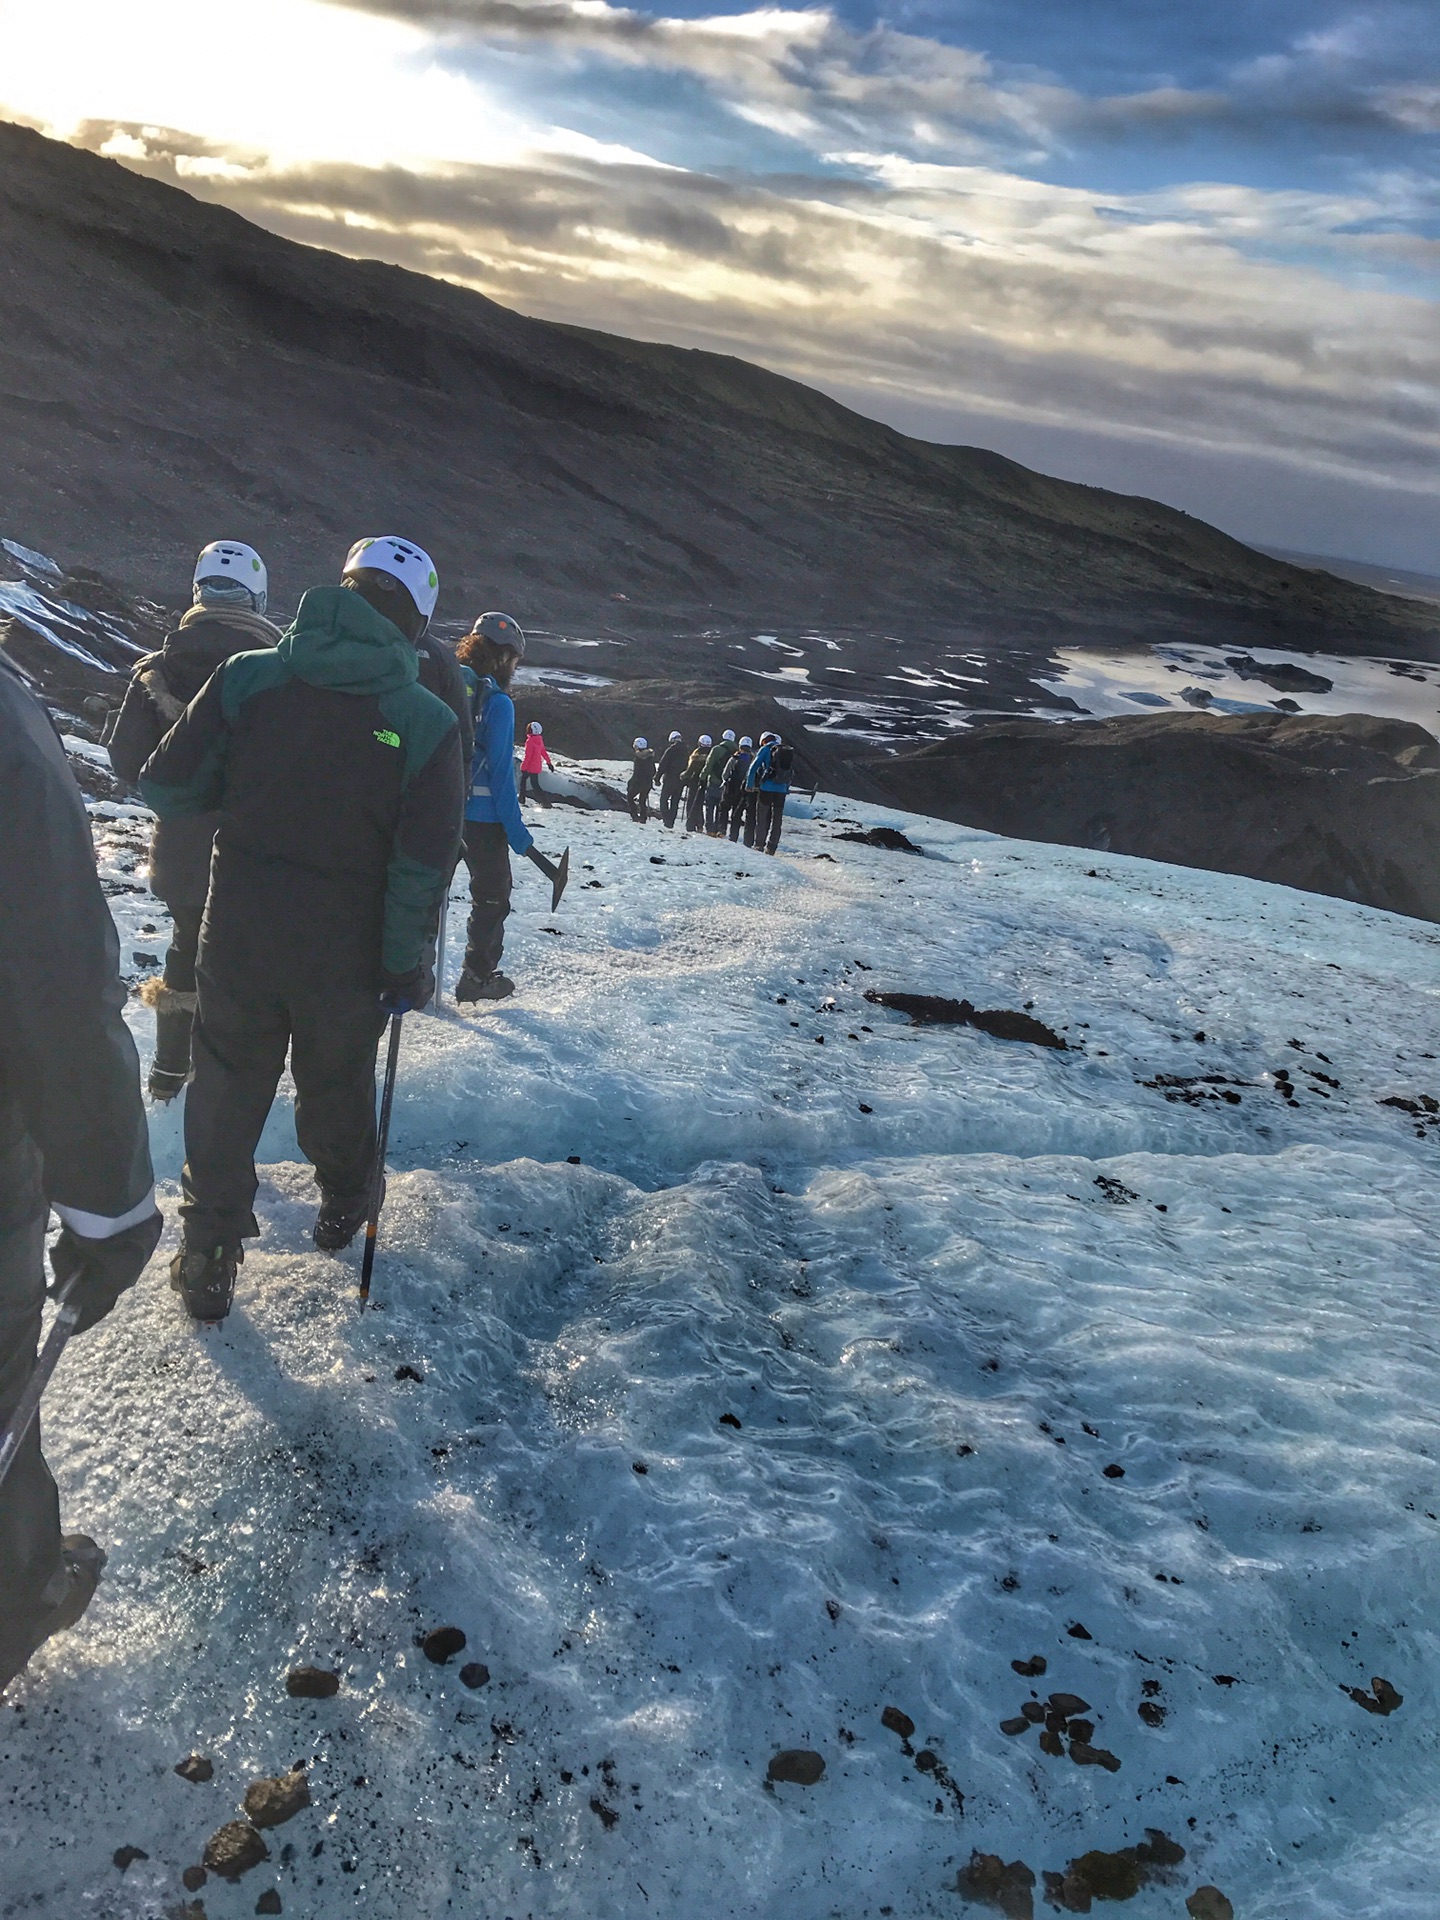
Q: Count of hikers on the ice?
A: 13